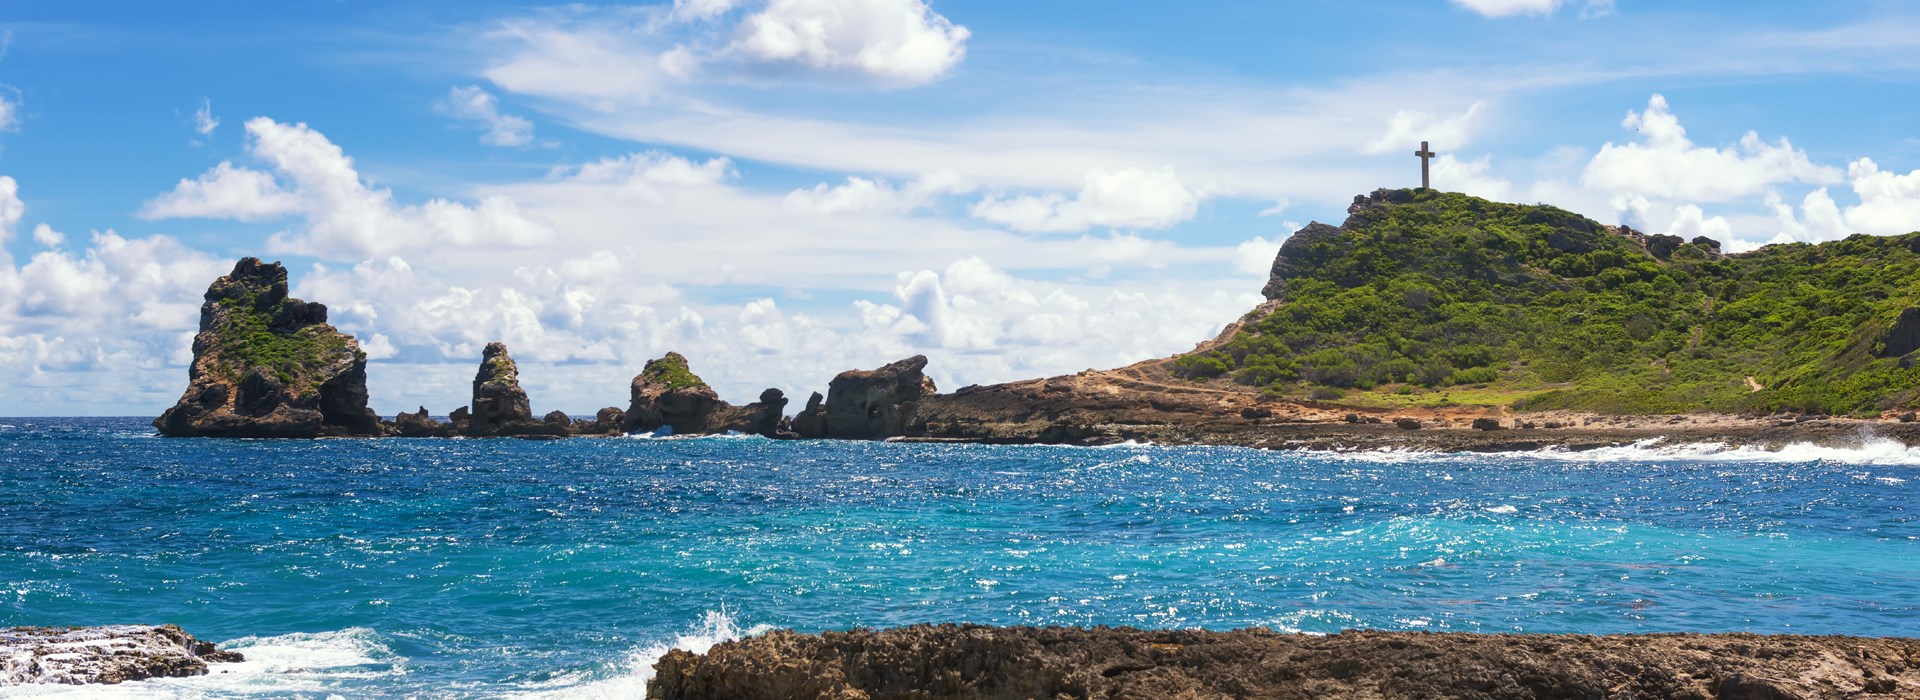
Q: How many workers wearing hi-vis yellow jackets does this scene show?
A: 0